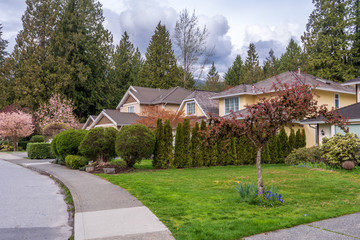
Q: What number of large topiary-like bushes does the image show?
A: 3